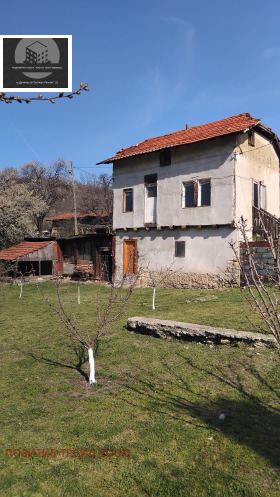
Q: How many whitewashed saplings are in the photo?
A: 4